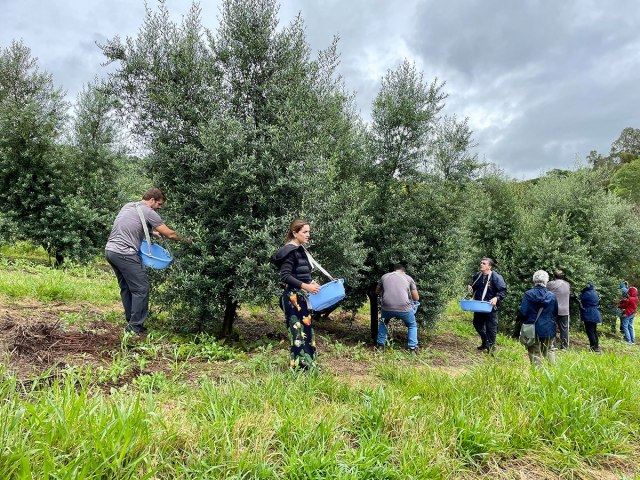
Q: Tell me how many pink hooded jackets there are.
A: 0